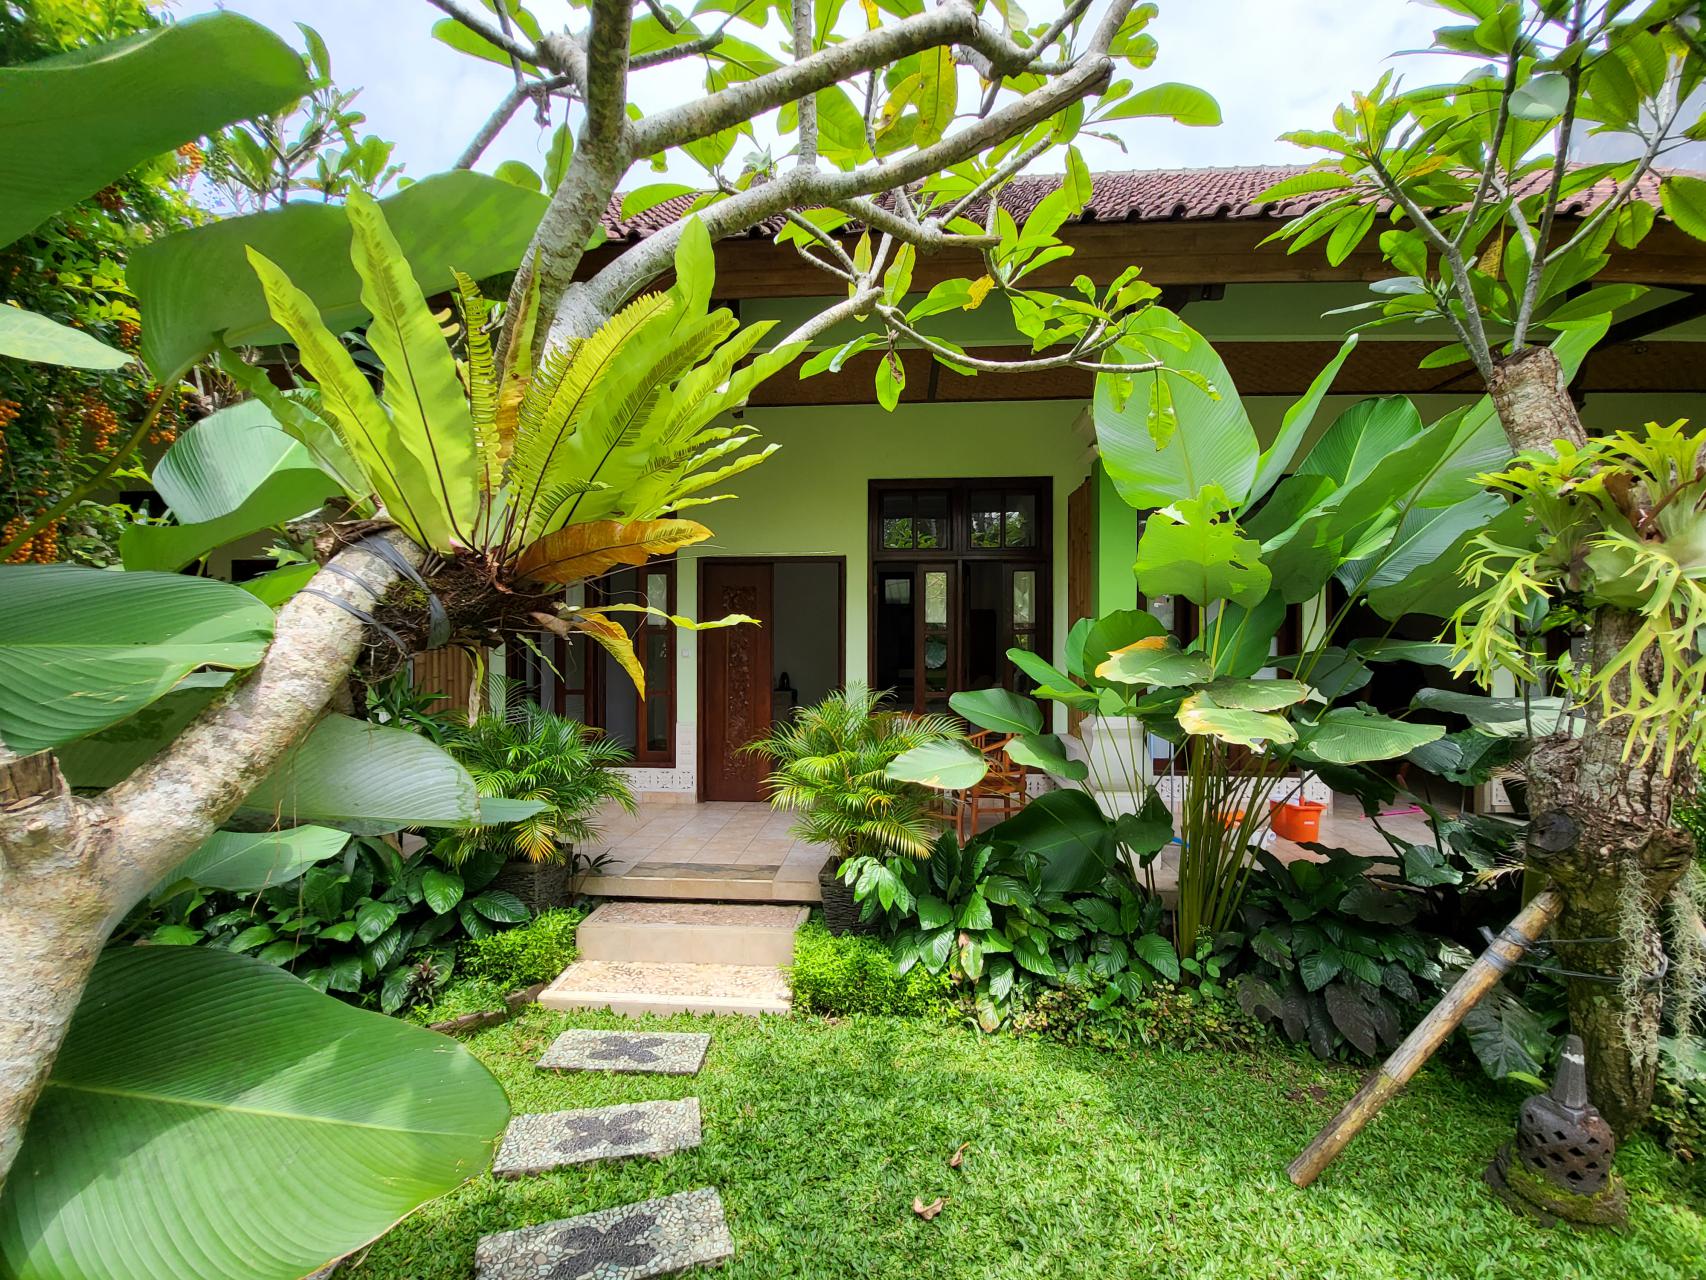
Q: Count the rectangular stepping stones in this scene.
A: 3